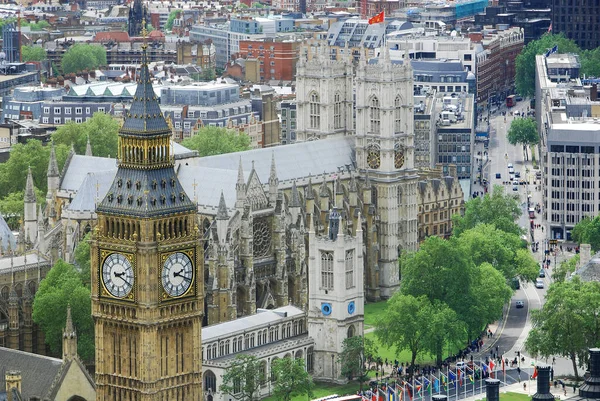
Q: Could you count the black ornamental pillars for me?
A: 4